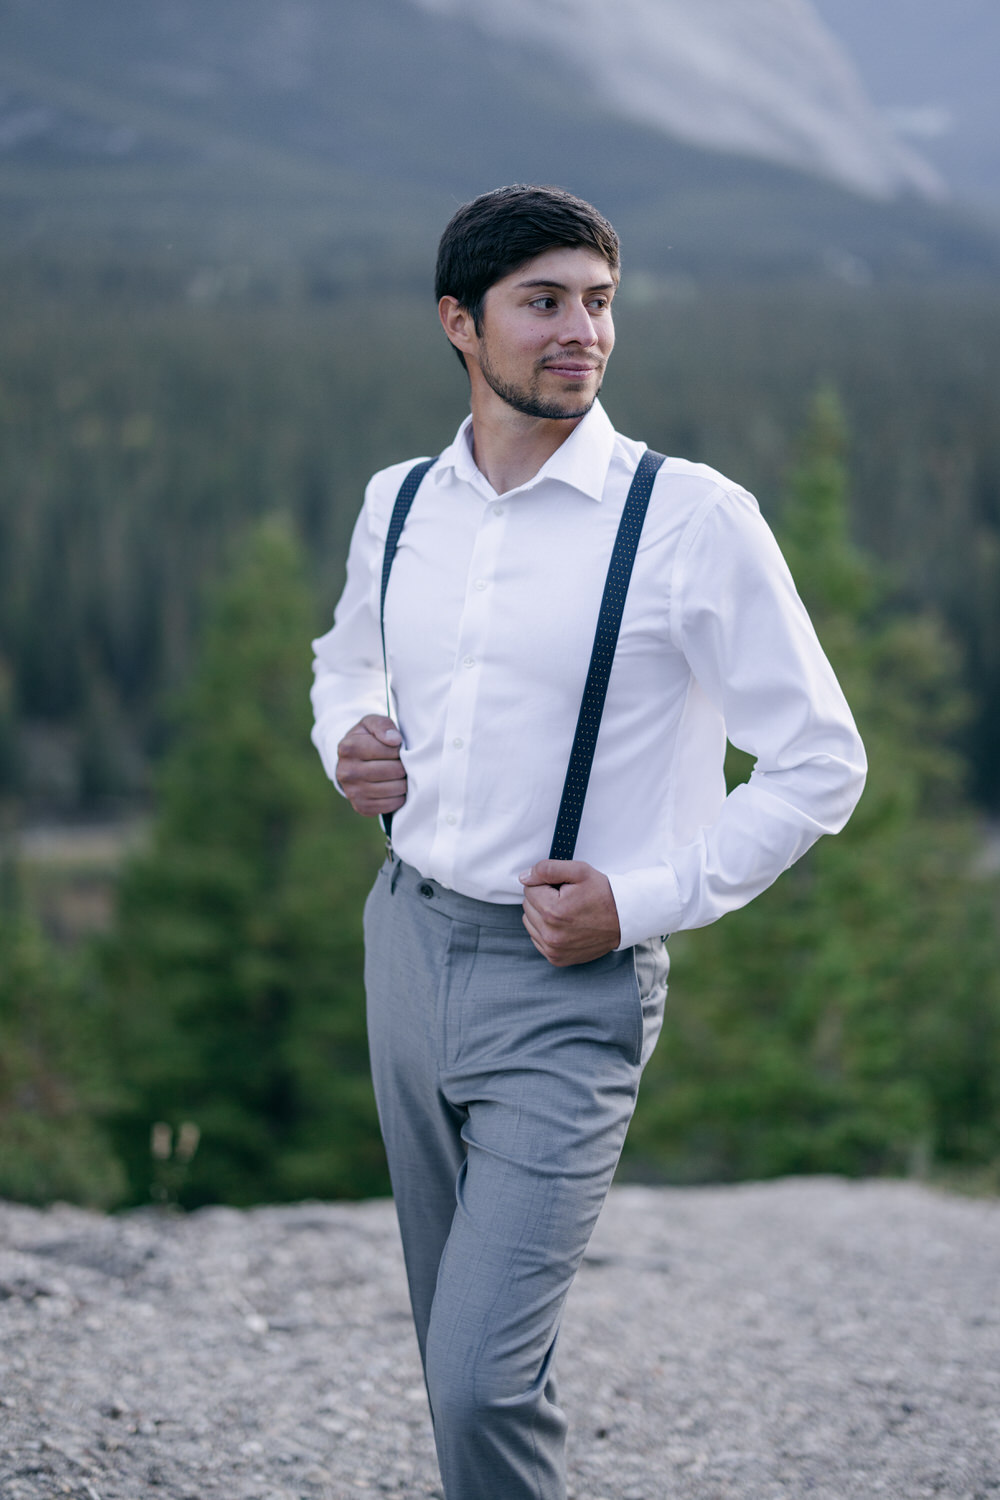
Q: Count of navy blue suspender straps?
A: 2